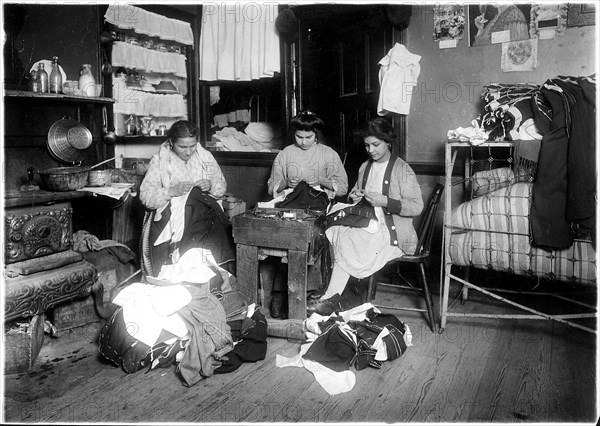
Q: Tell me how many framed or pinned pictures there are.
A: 5